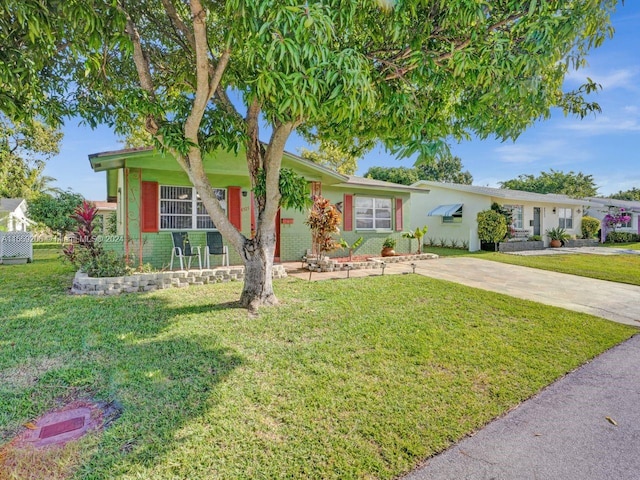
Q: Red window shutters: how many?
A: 4